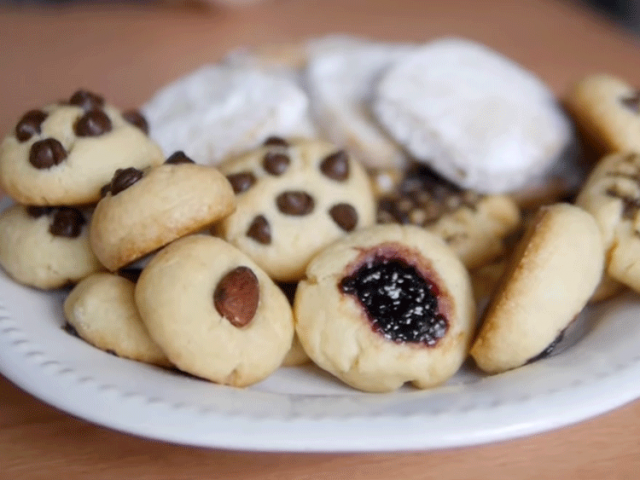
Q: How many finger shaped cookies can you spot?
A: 0